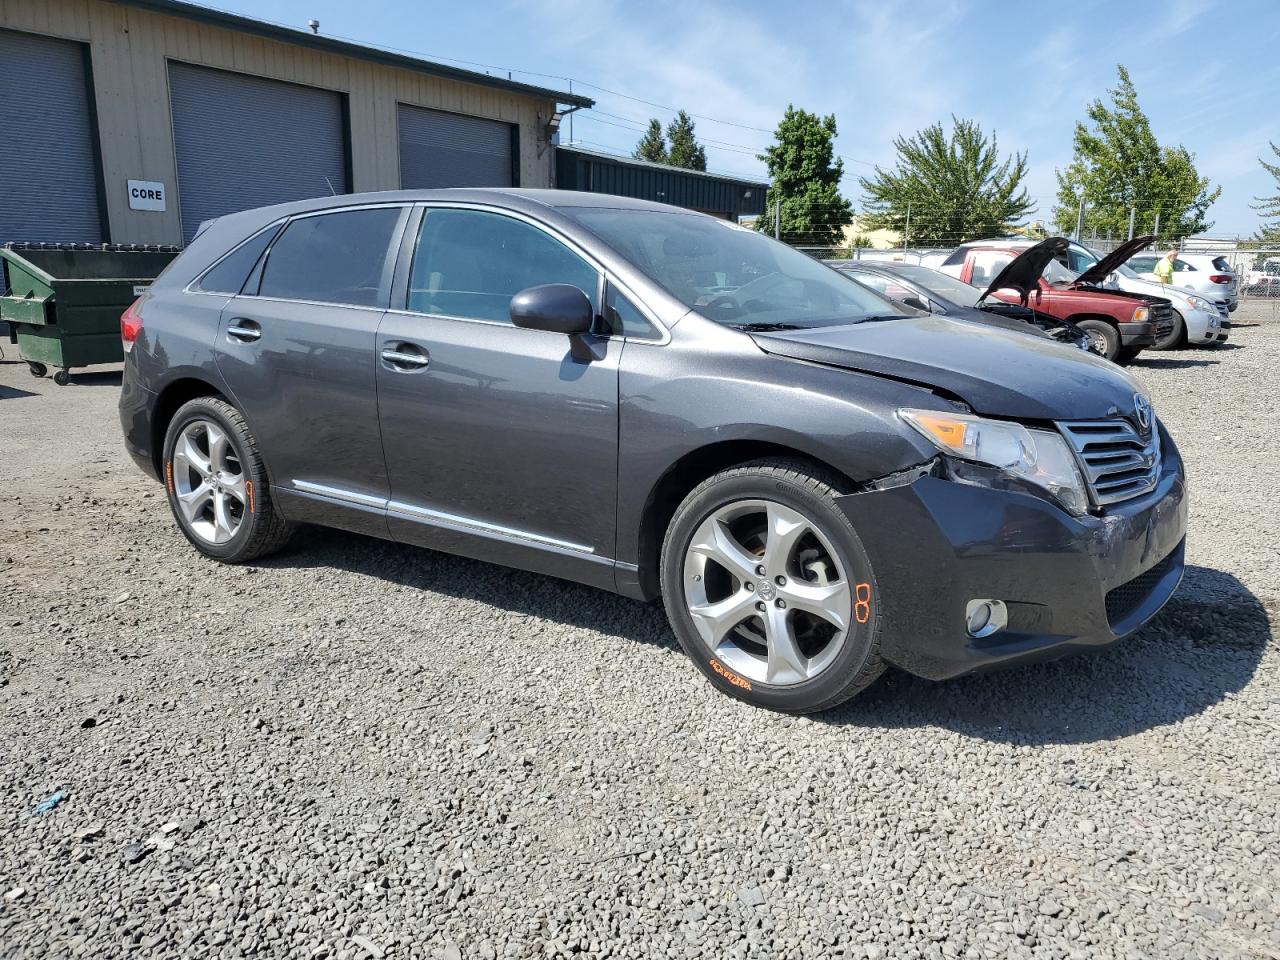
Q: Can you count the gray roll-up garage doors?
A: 3